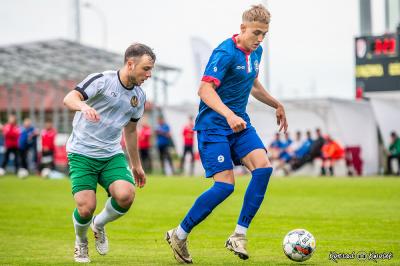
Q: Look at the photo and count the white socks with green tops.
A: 2